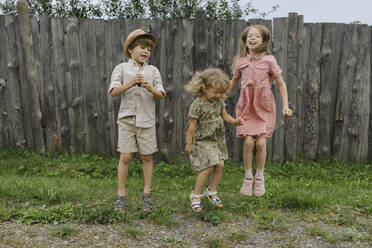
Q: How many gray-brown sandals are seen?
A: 2